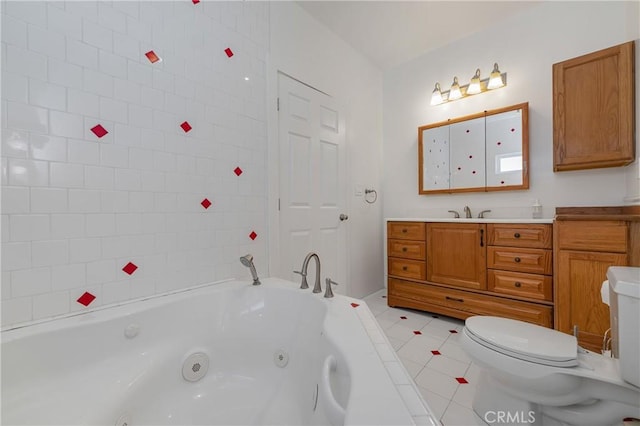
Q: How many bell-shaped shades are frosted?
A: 4